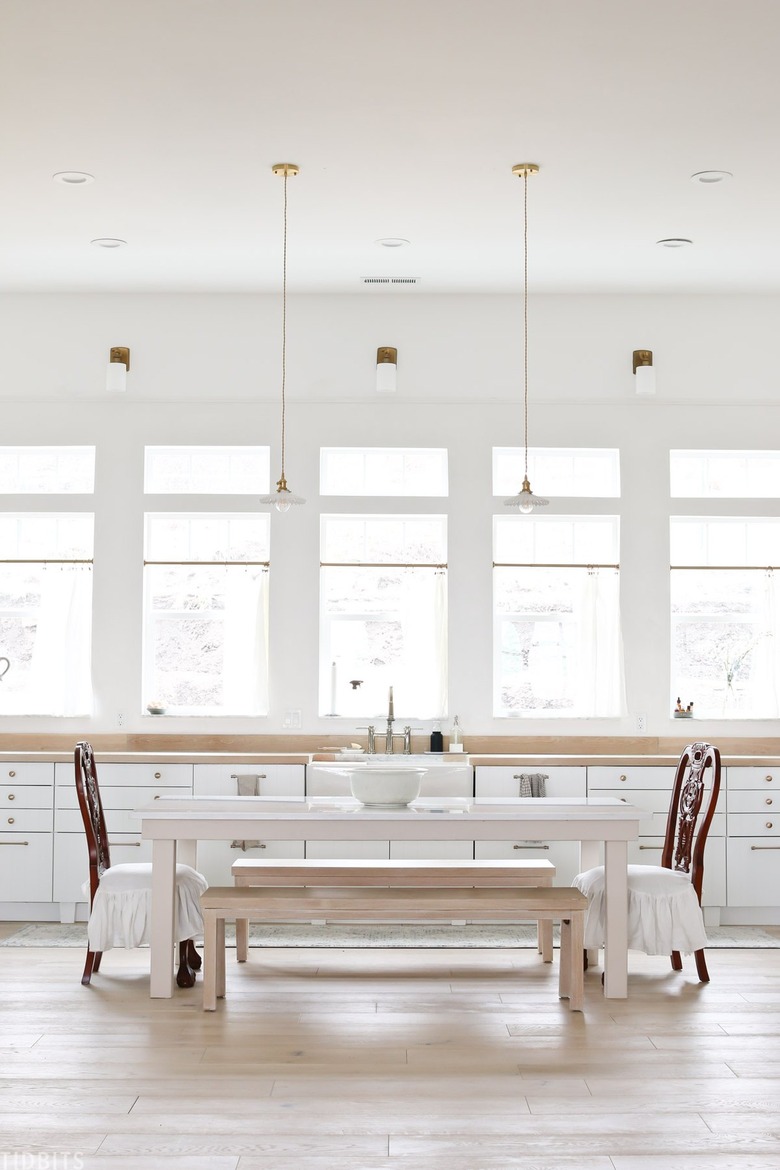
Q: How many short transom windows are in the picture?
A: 5